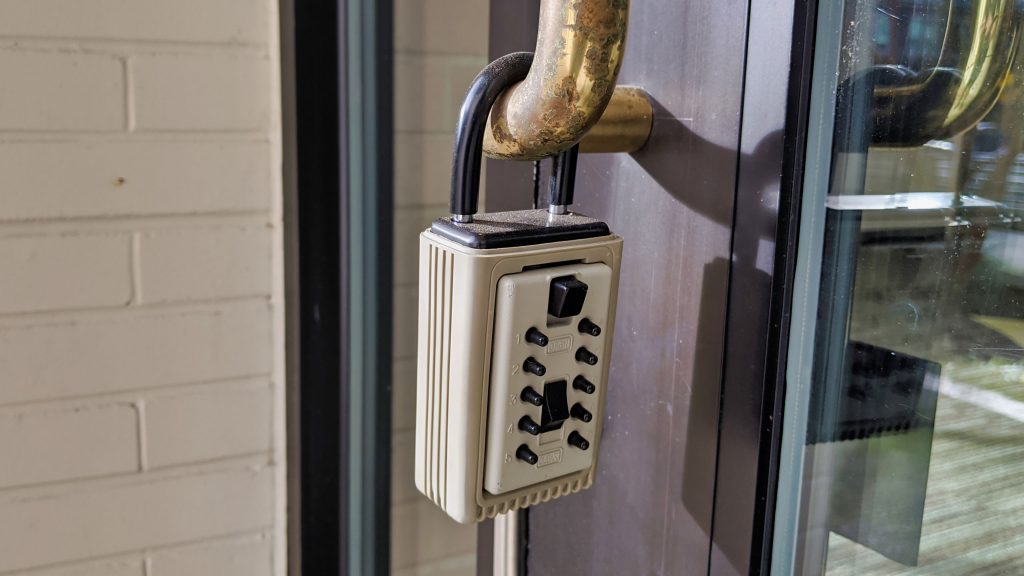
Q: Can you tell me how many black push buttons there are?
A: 10